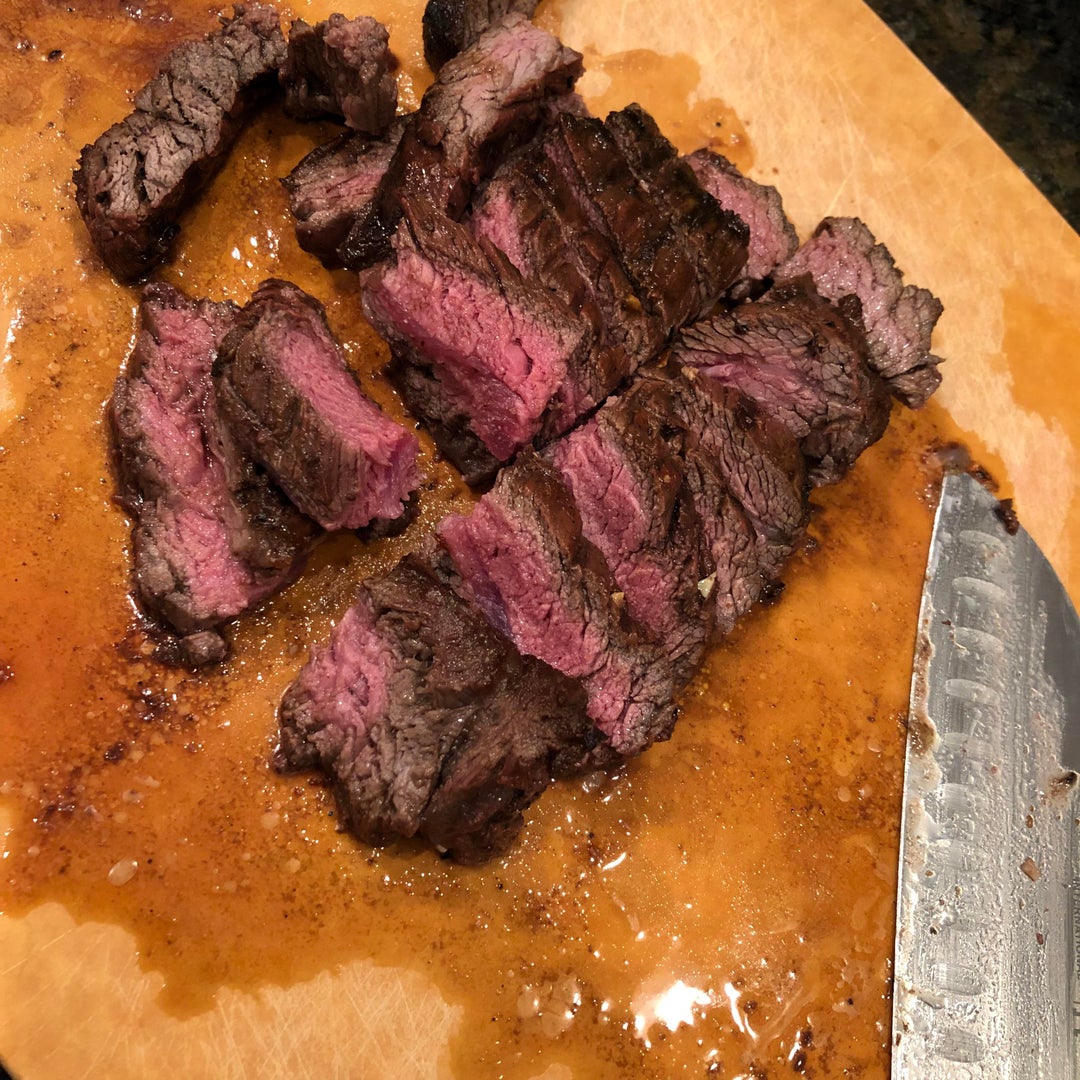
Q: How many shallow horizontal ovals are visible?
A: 10